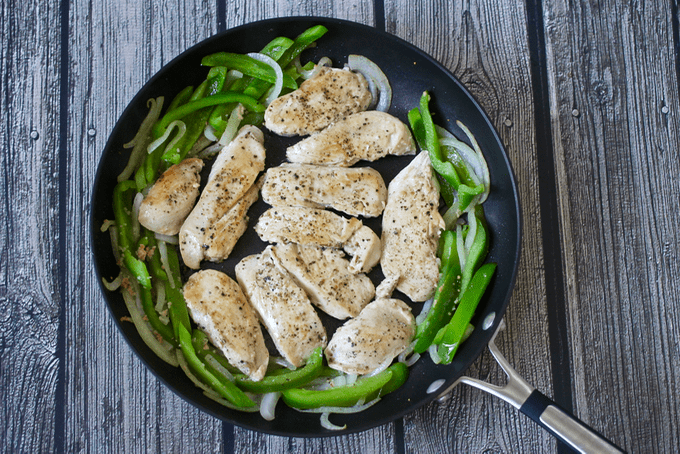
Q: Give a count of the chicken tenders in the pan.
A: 11